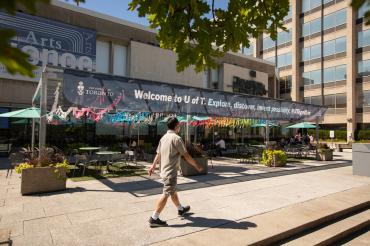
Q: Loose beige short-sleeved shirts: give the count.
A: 1